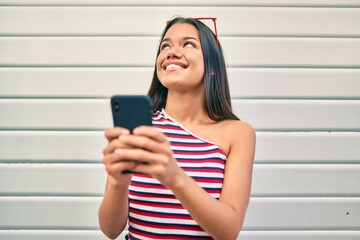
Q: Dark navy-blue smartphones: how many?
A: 1